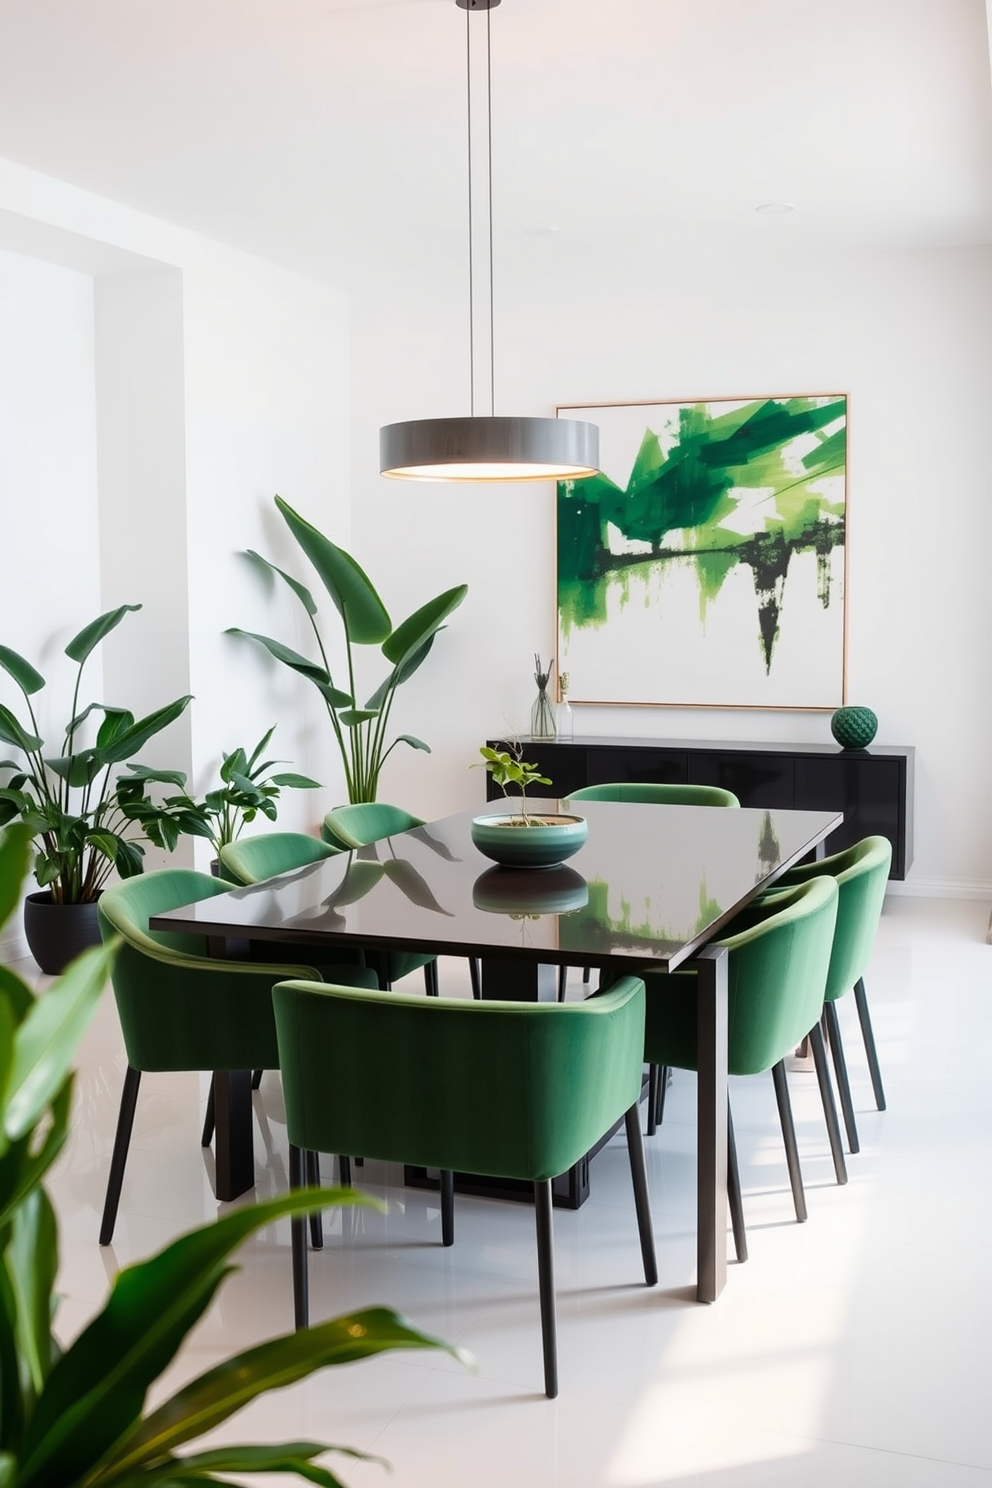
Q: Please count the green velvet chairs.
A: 7